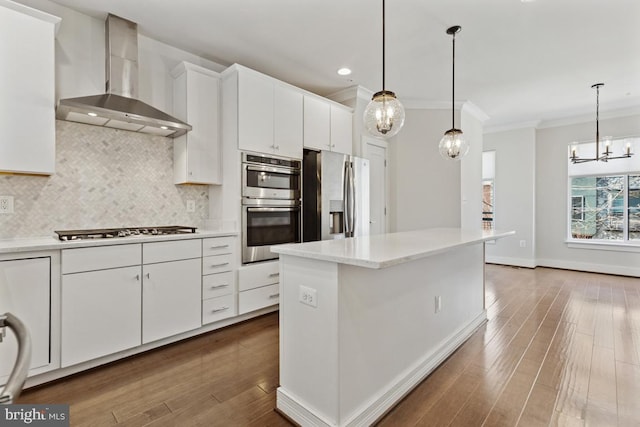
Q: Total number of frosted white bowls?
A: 0